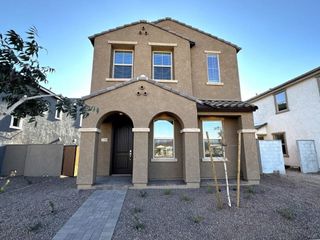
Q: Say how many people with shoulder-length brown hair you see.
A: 0